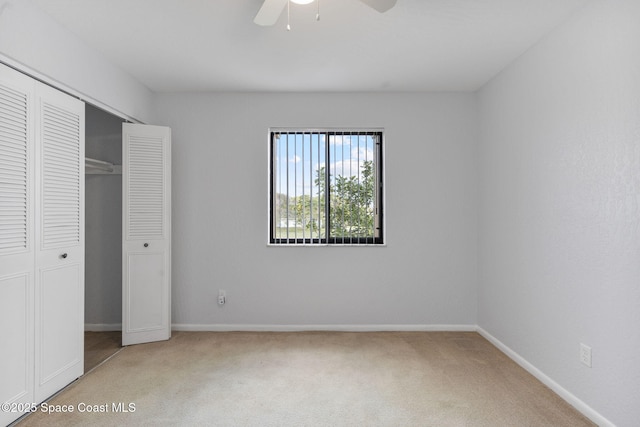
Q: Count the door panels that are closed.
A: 2